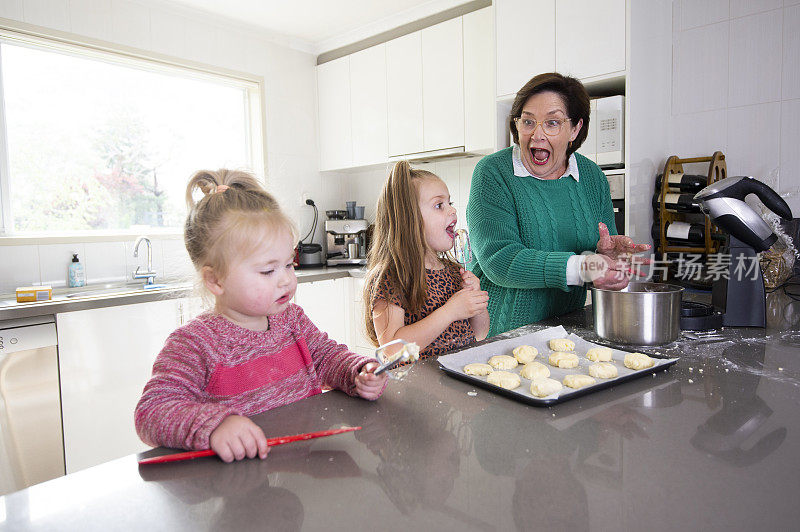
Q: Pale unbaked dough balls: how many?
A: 12